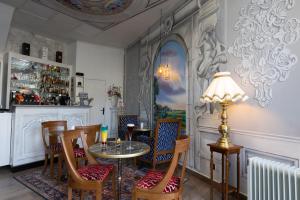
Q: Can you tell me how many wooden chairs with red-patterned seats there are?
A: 4